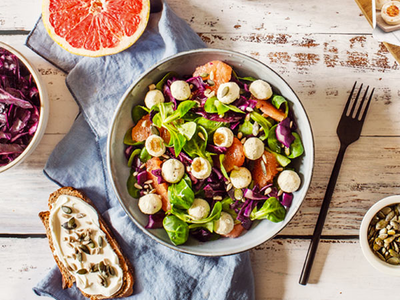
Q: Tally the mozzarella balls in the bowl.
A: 14